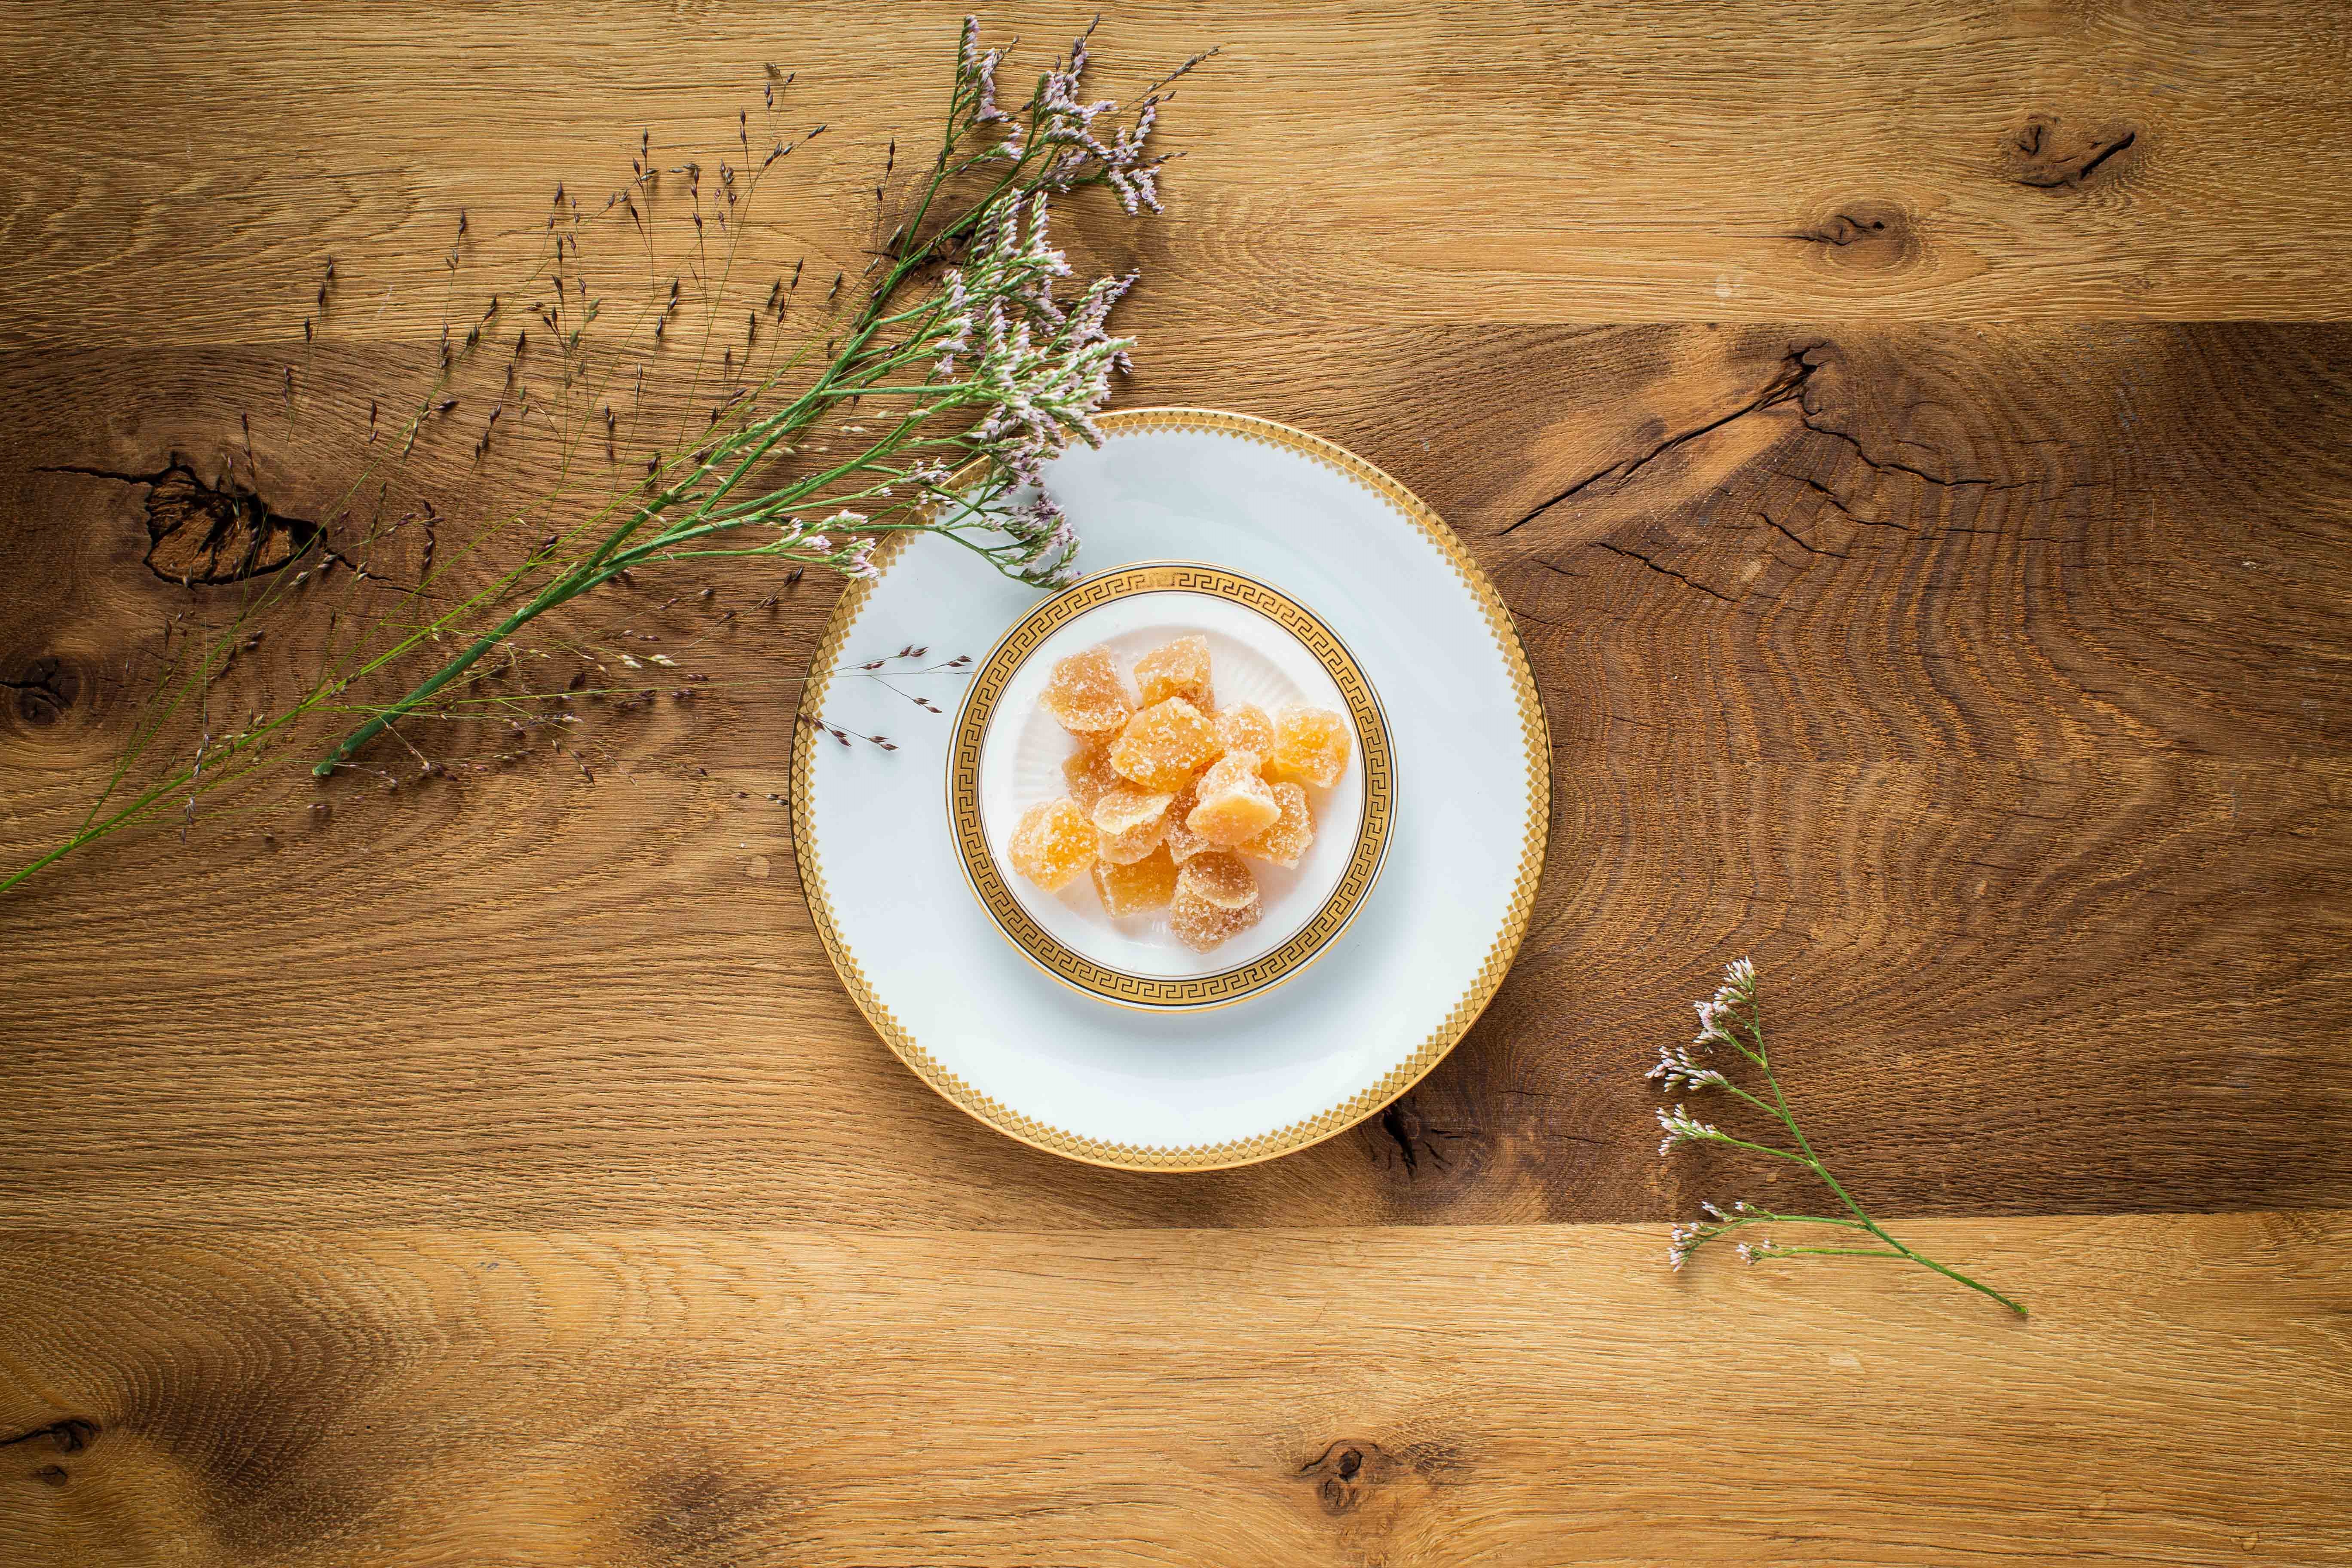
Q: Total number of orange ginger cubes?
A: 13